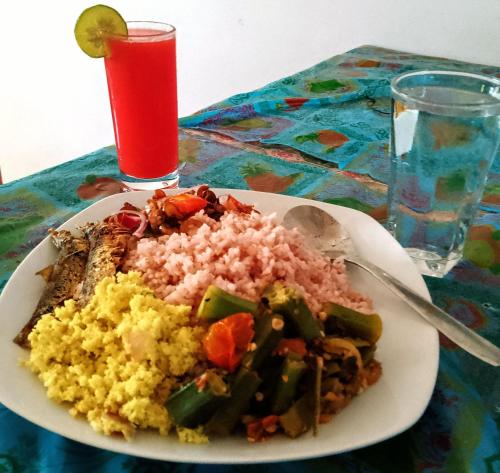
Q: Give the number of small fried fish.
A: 2